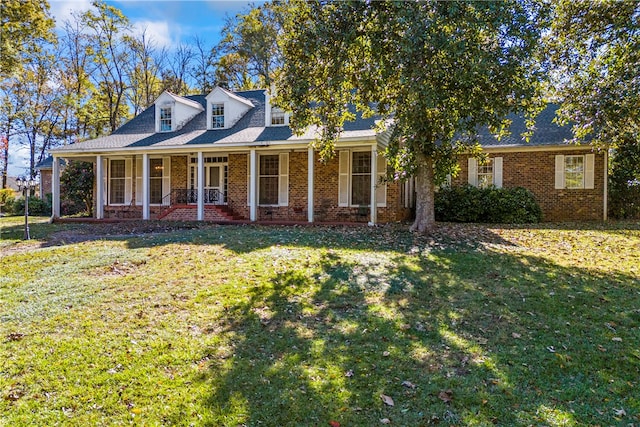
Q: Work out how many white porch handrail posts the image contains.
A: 7